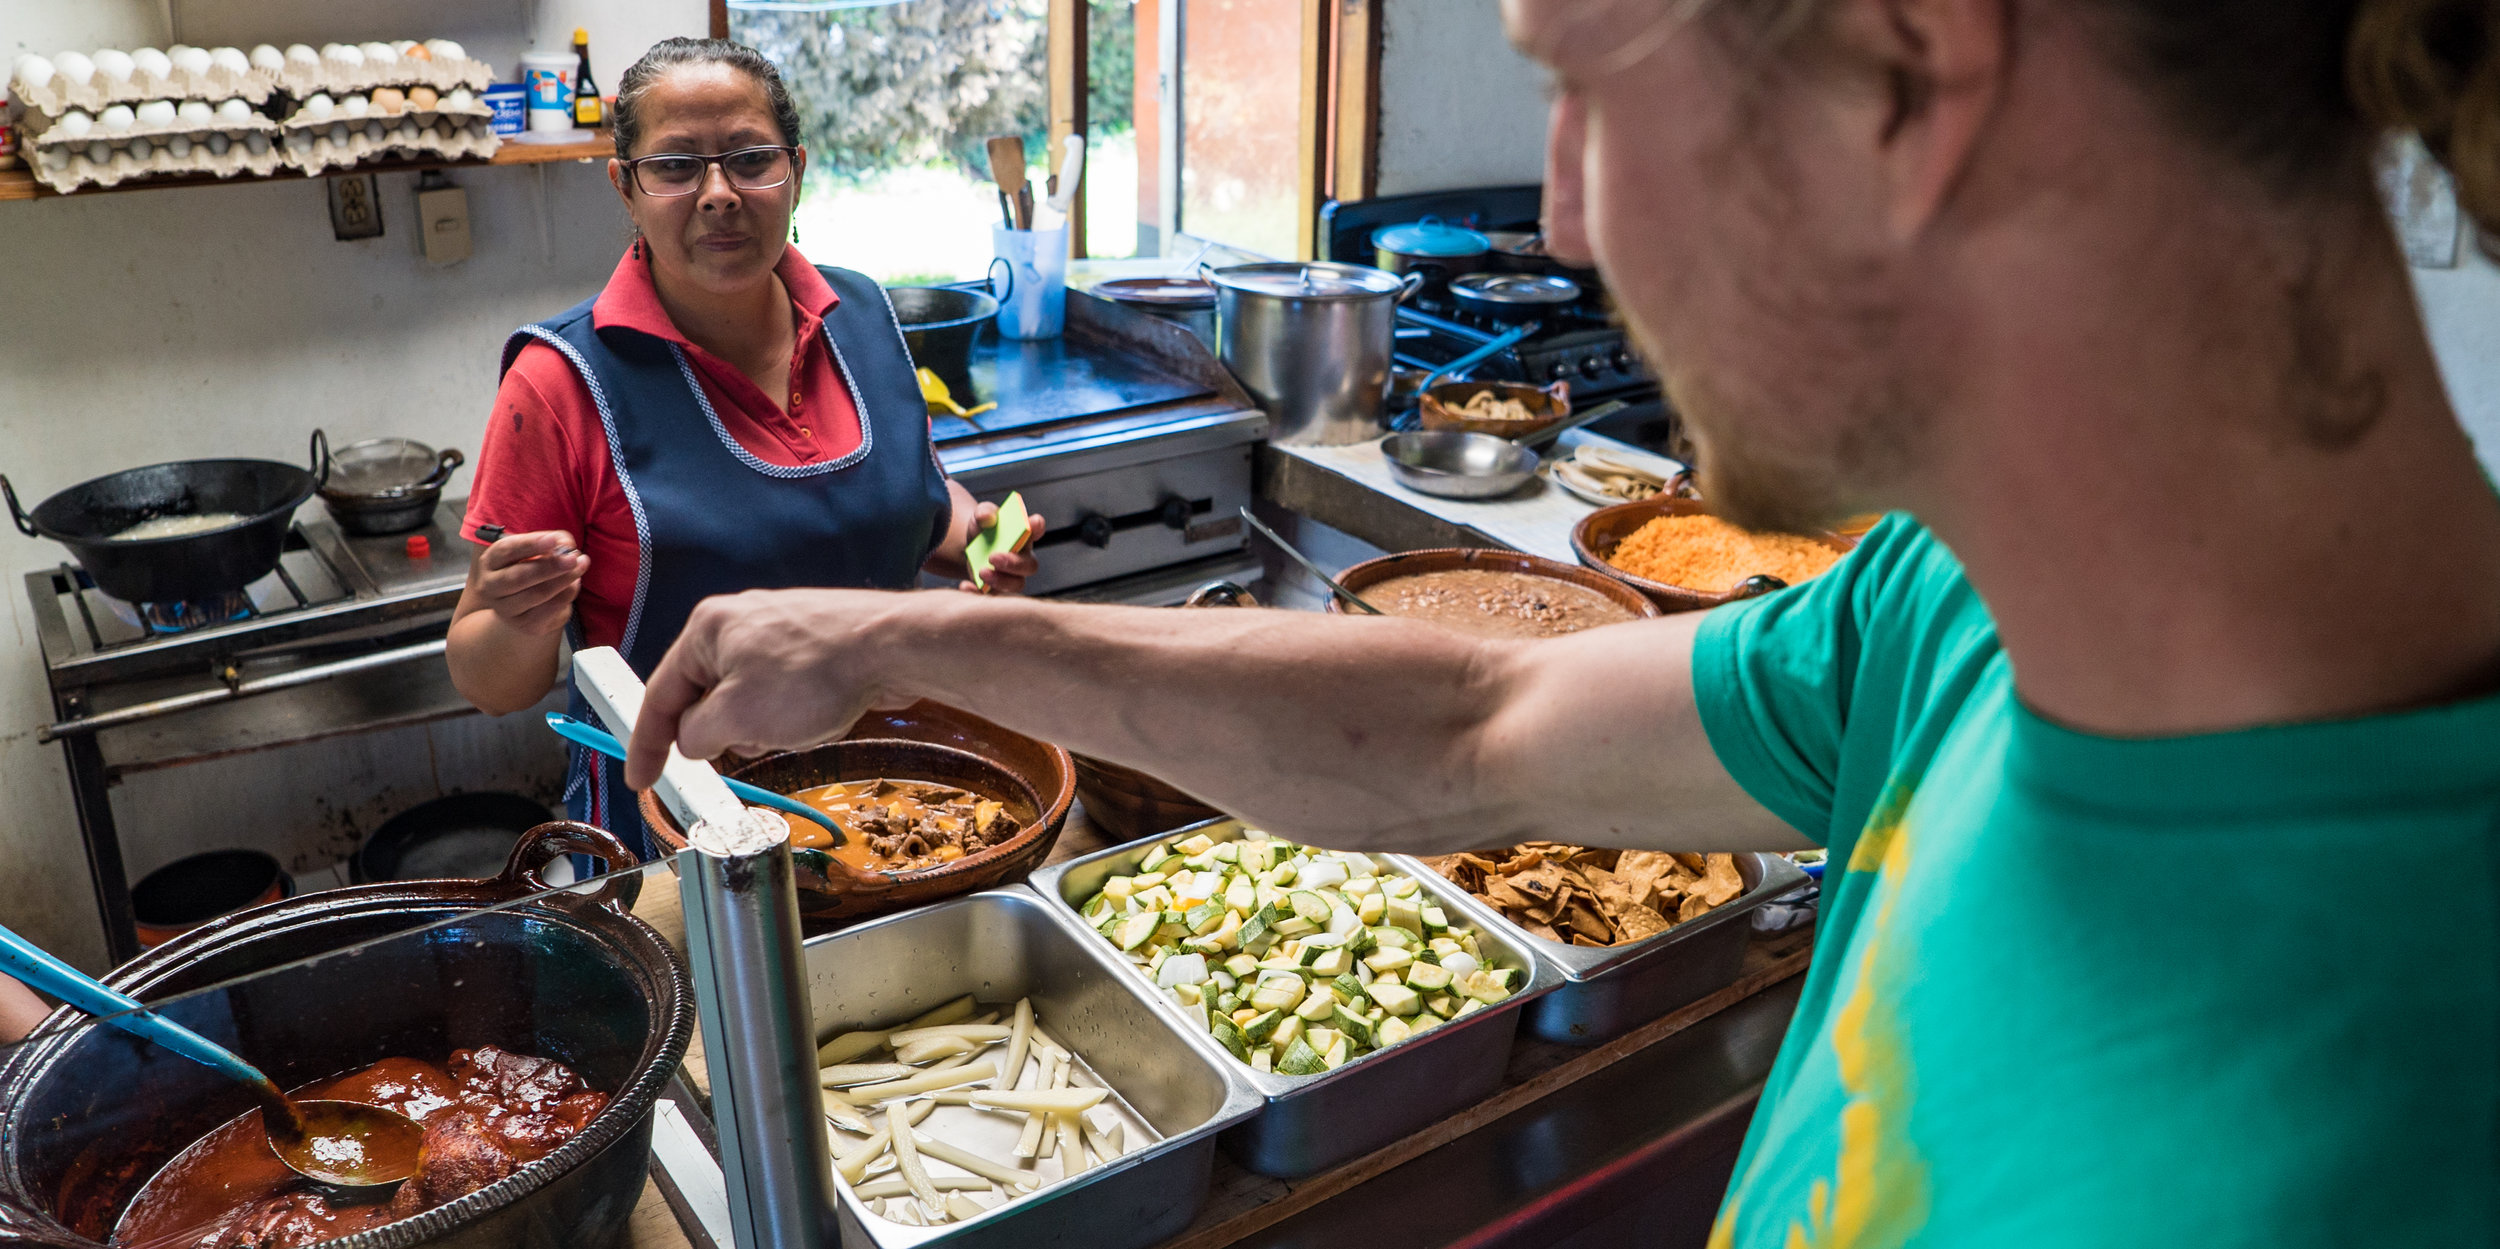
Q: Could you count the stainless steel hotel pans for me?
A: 3